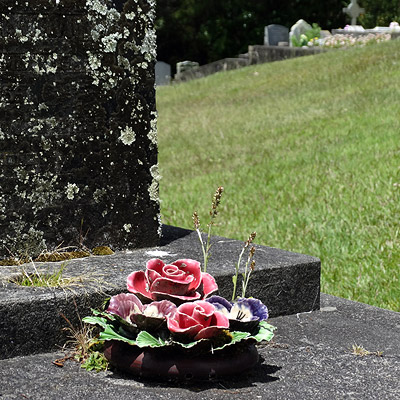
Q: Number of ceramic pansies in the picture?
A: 2